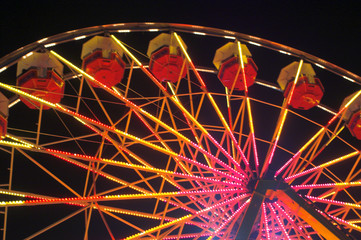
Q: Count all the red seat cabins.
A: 7